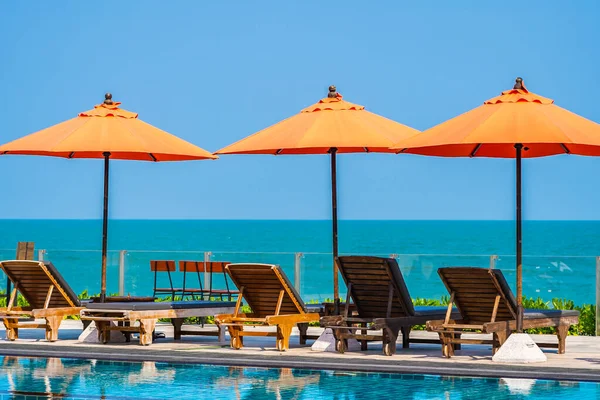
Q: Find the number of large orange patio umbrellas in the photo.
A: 3